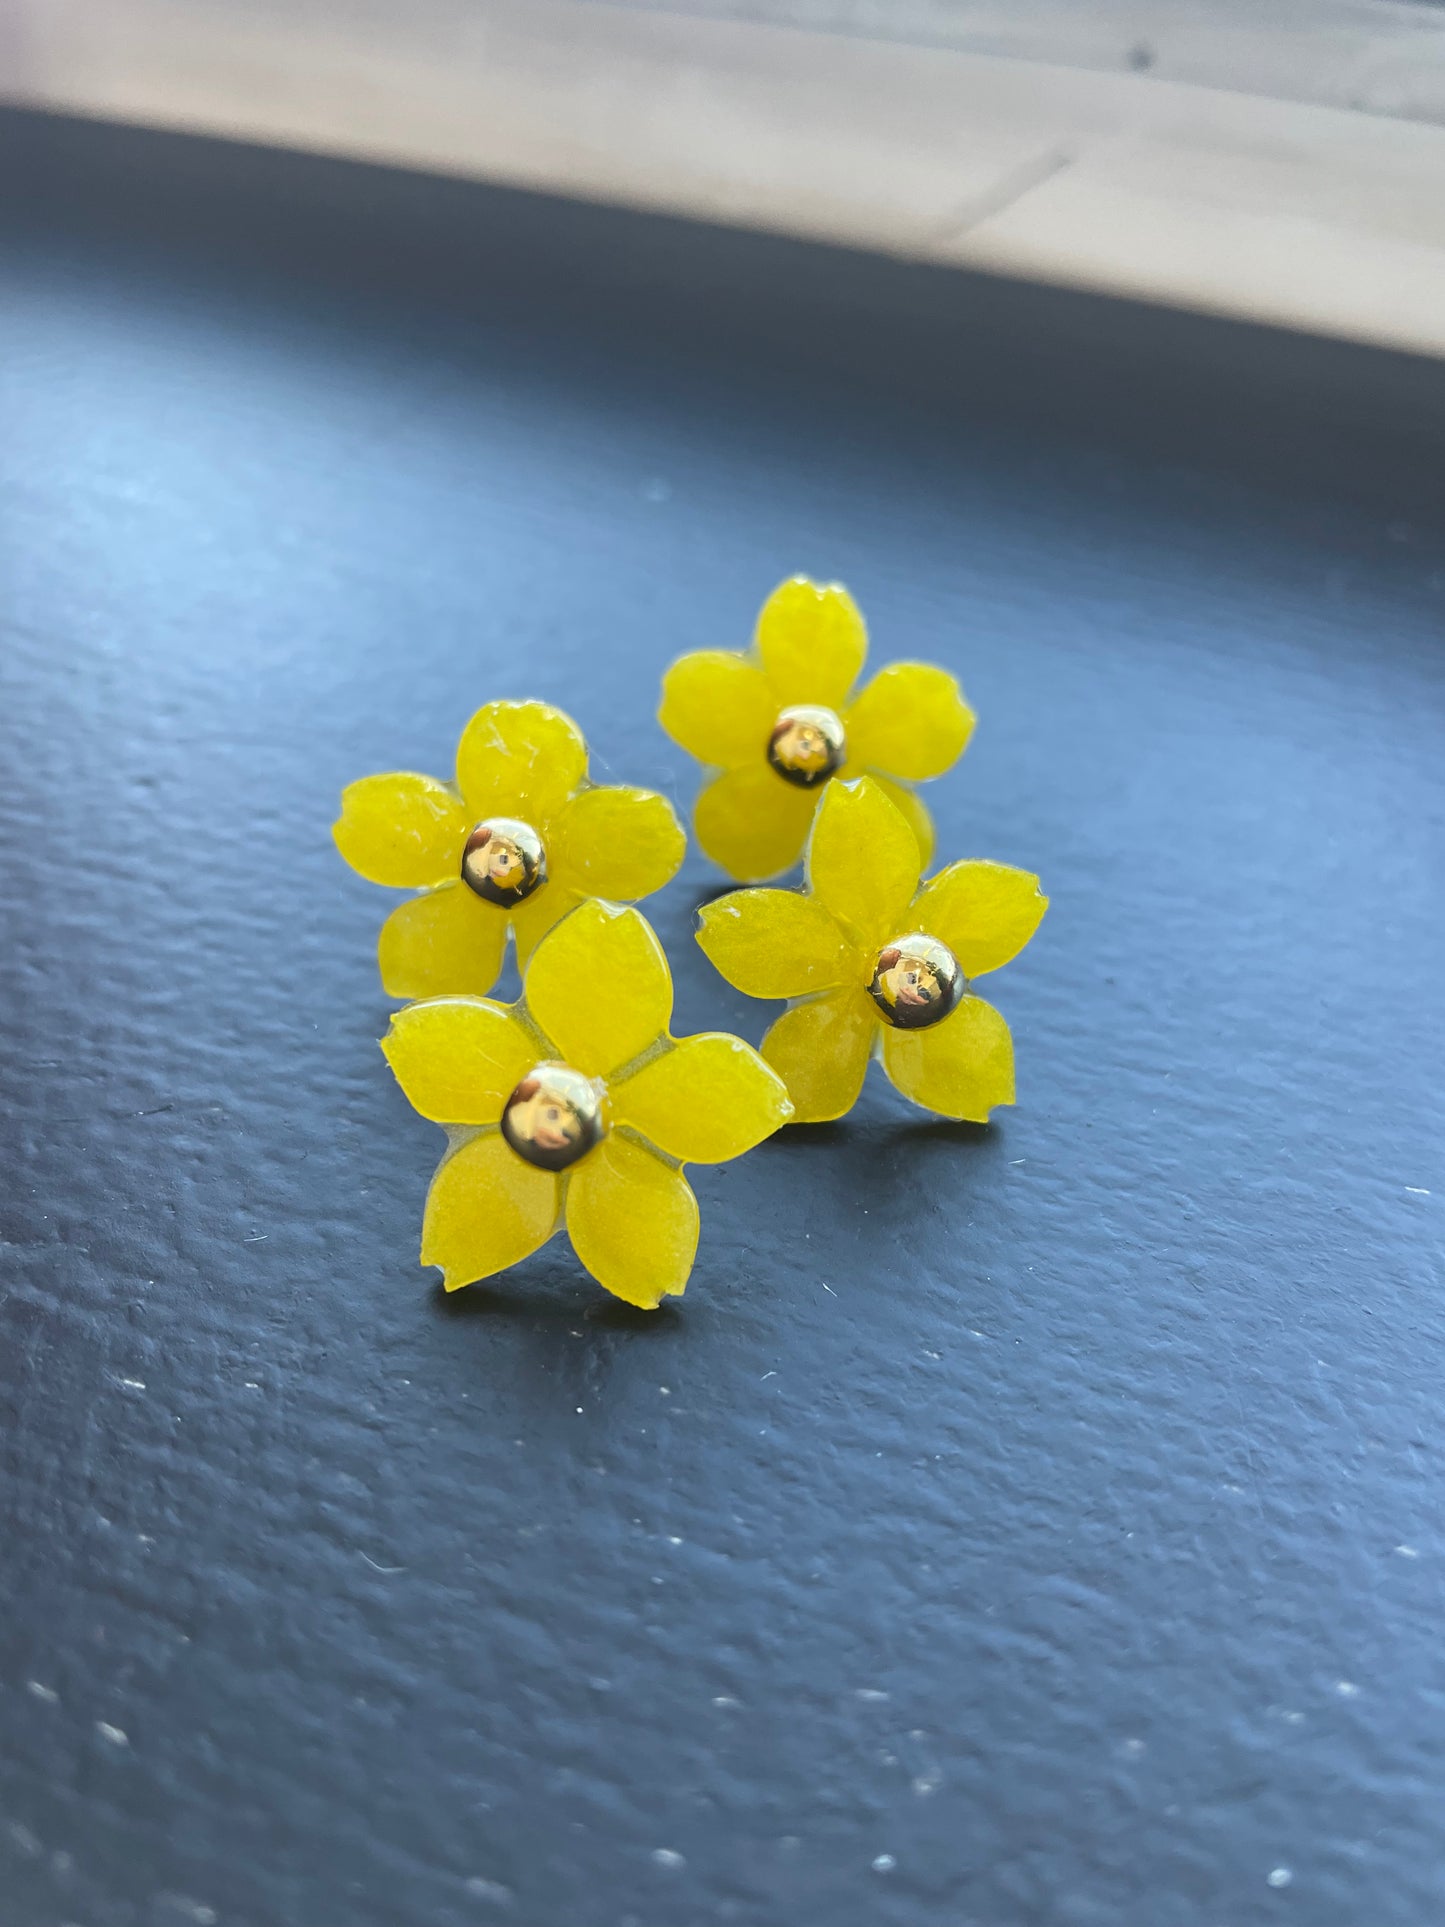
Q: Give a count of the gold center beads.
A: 4